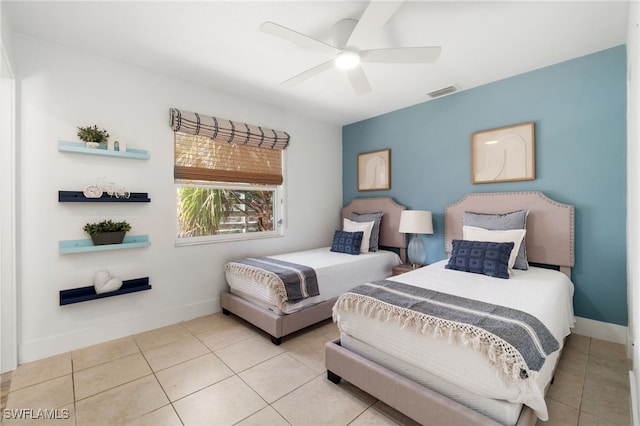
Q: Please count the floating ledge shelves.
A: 4